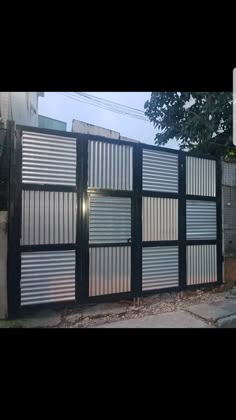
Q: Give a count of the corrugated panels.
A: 12